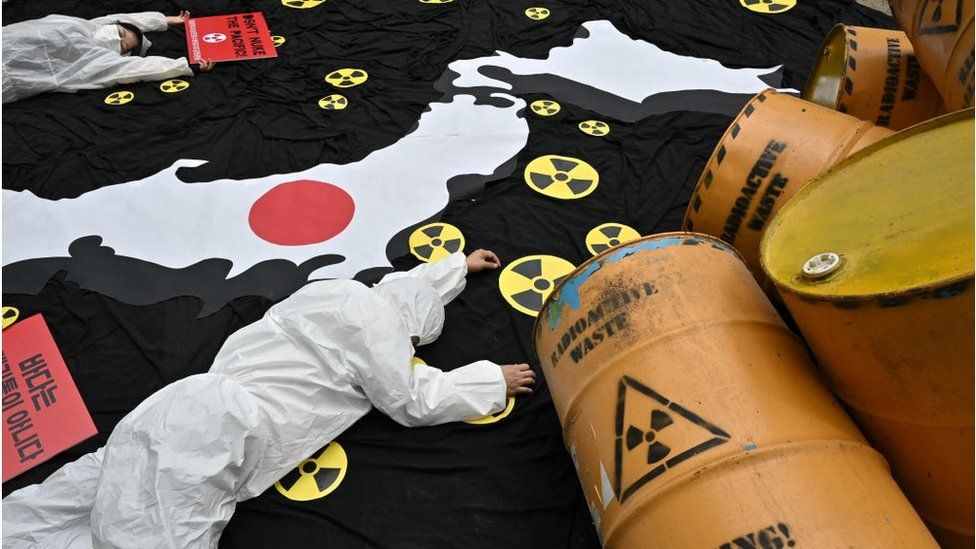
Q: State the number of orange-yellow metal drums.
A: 5